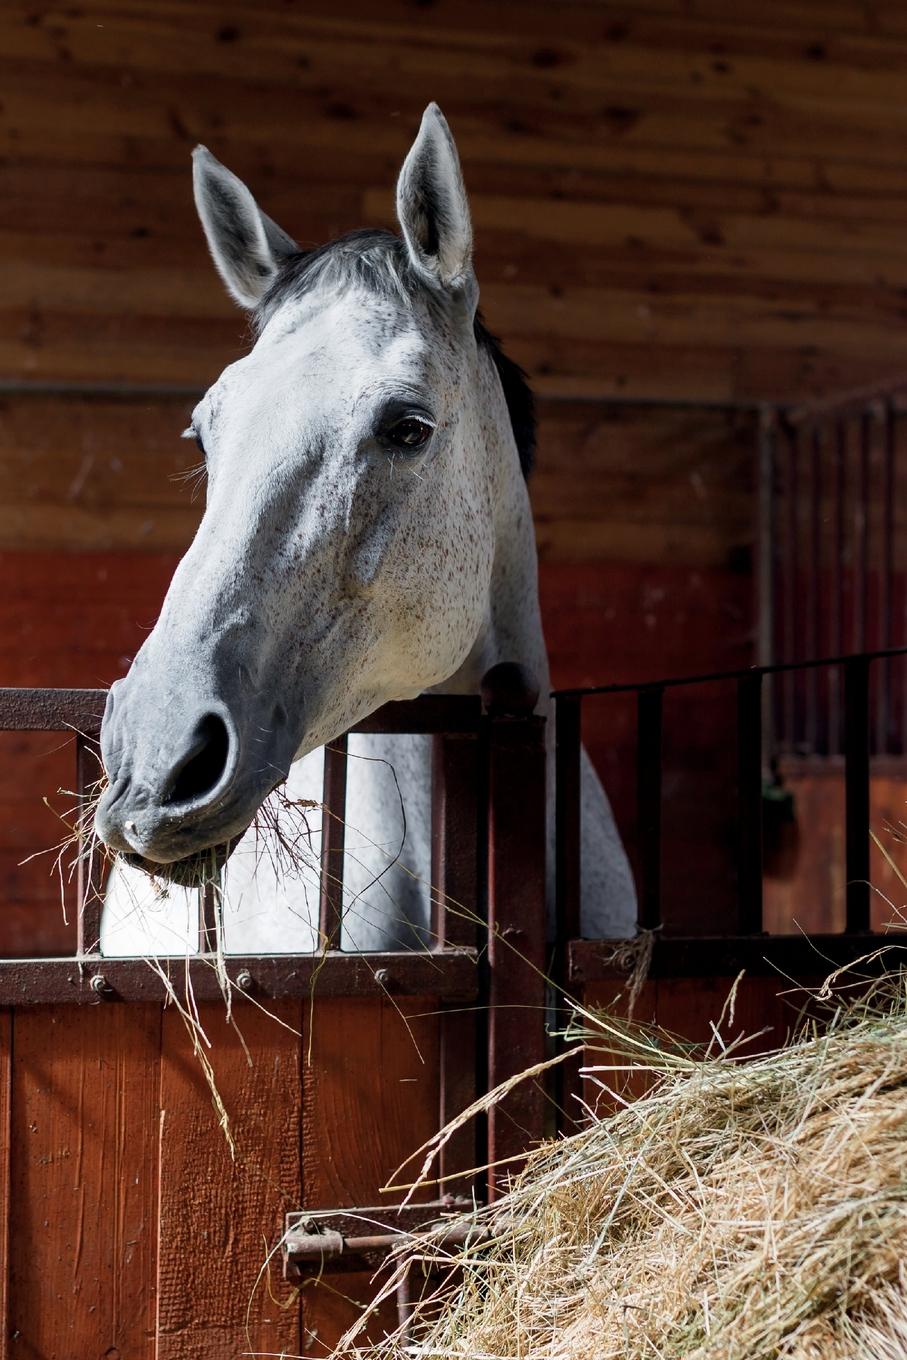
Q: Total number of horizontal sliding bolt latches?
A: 1